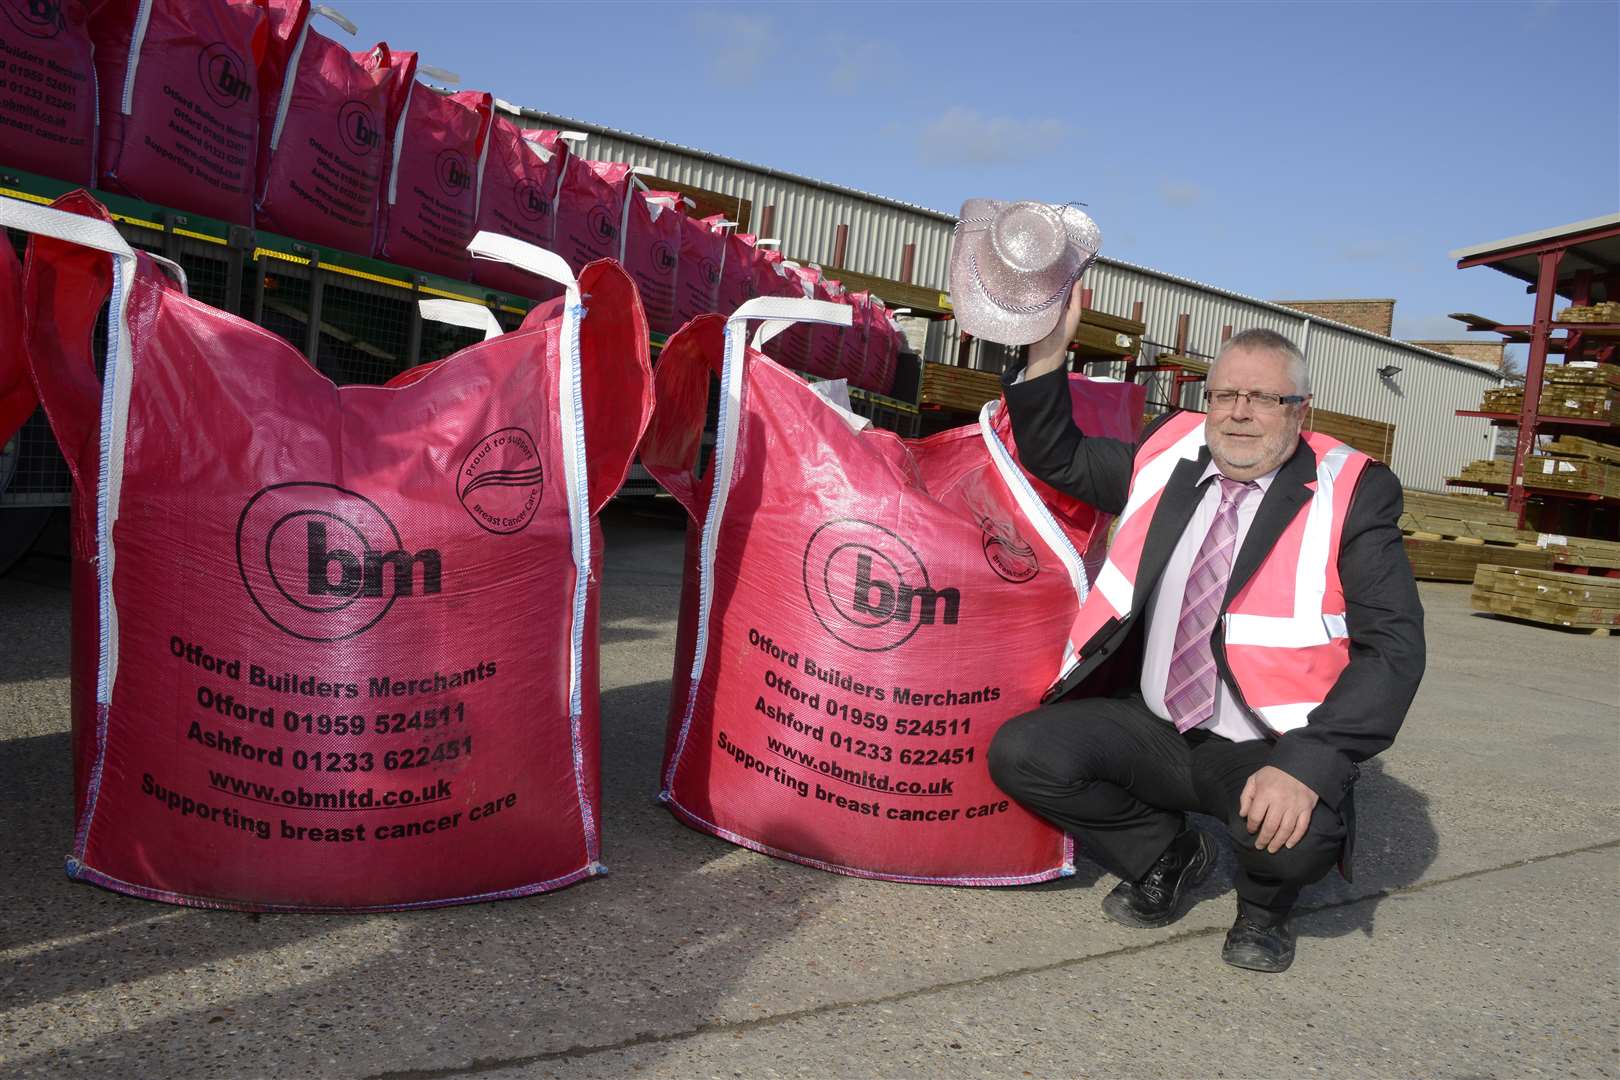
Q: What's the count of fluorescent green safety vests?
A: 0